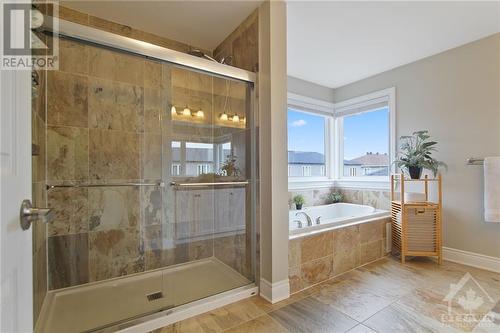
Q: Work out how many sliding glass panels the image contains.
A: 2